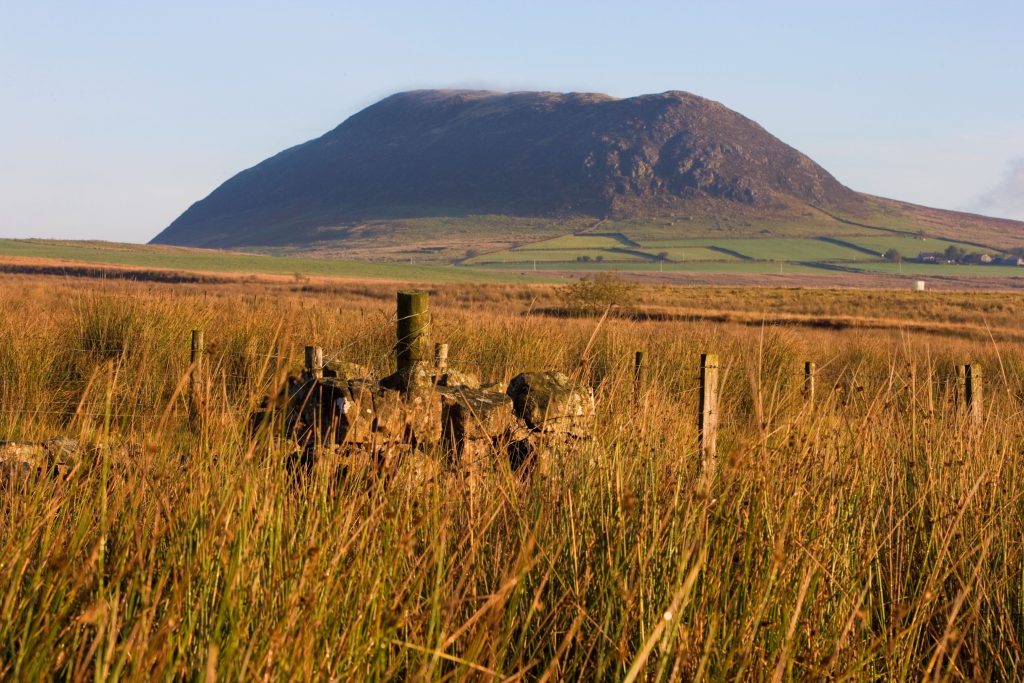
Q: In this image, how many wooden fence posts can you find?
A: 9